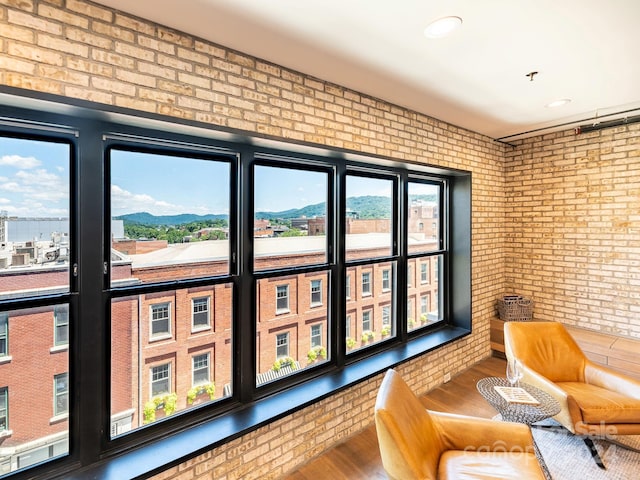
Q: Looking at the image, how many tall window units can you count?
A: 5